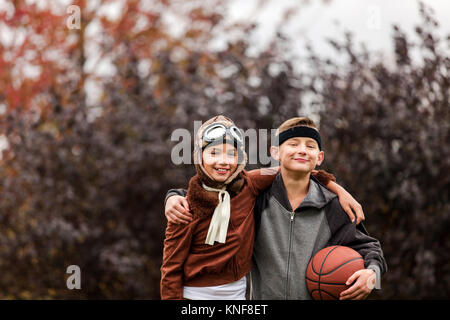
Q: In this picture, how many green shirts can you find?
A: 0